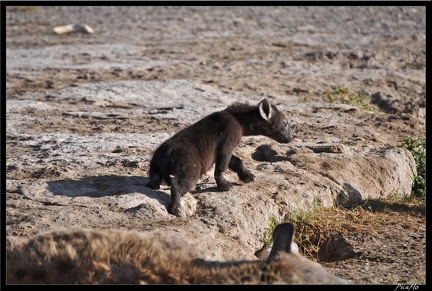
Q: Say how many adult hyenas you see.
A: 1